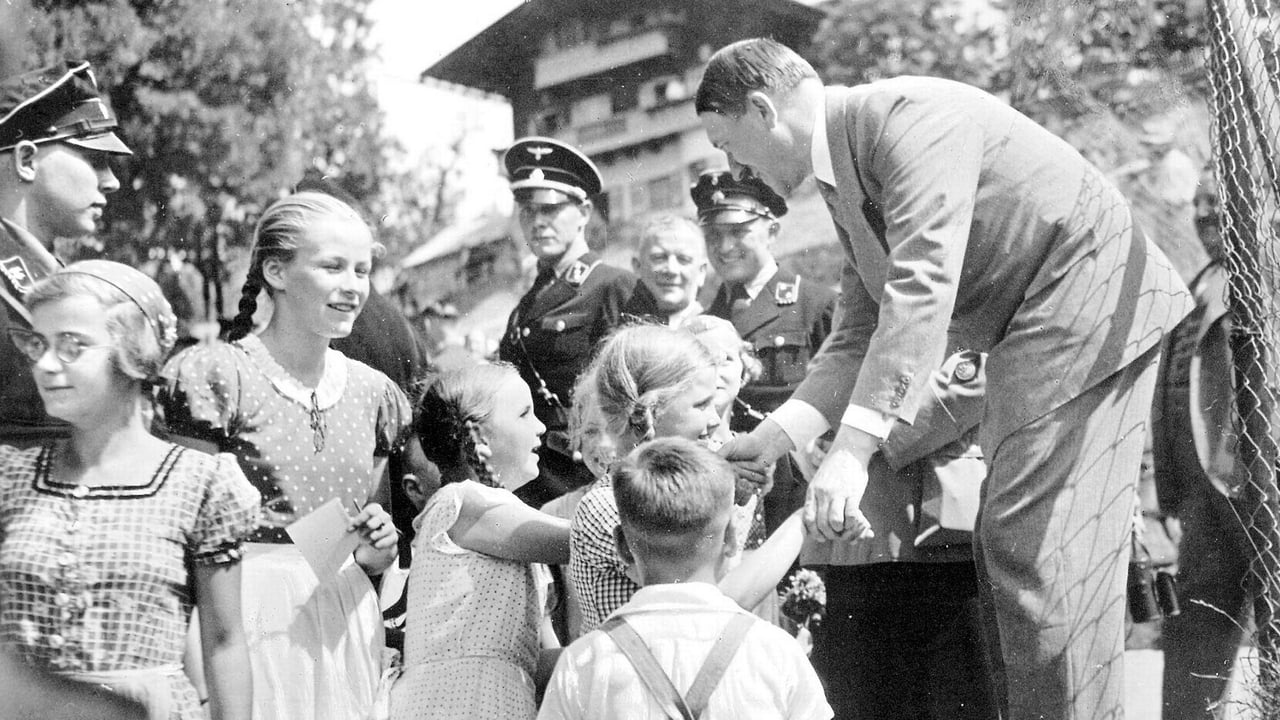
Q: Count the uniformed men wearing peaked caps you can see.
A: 3